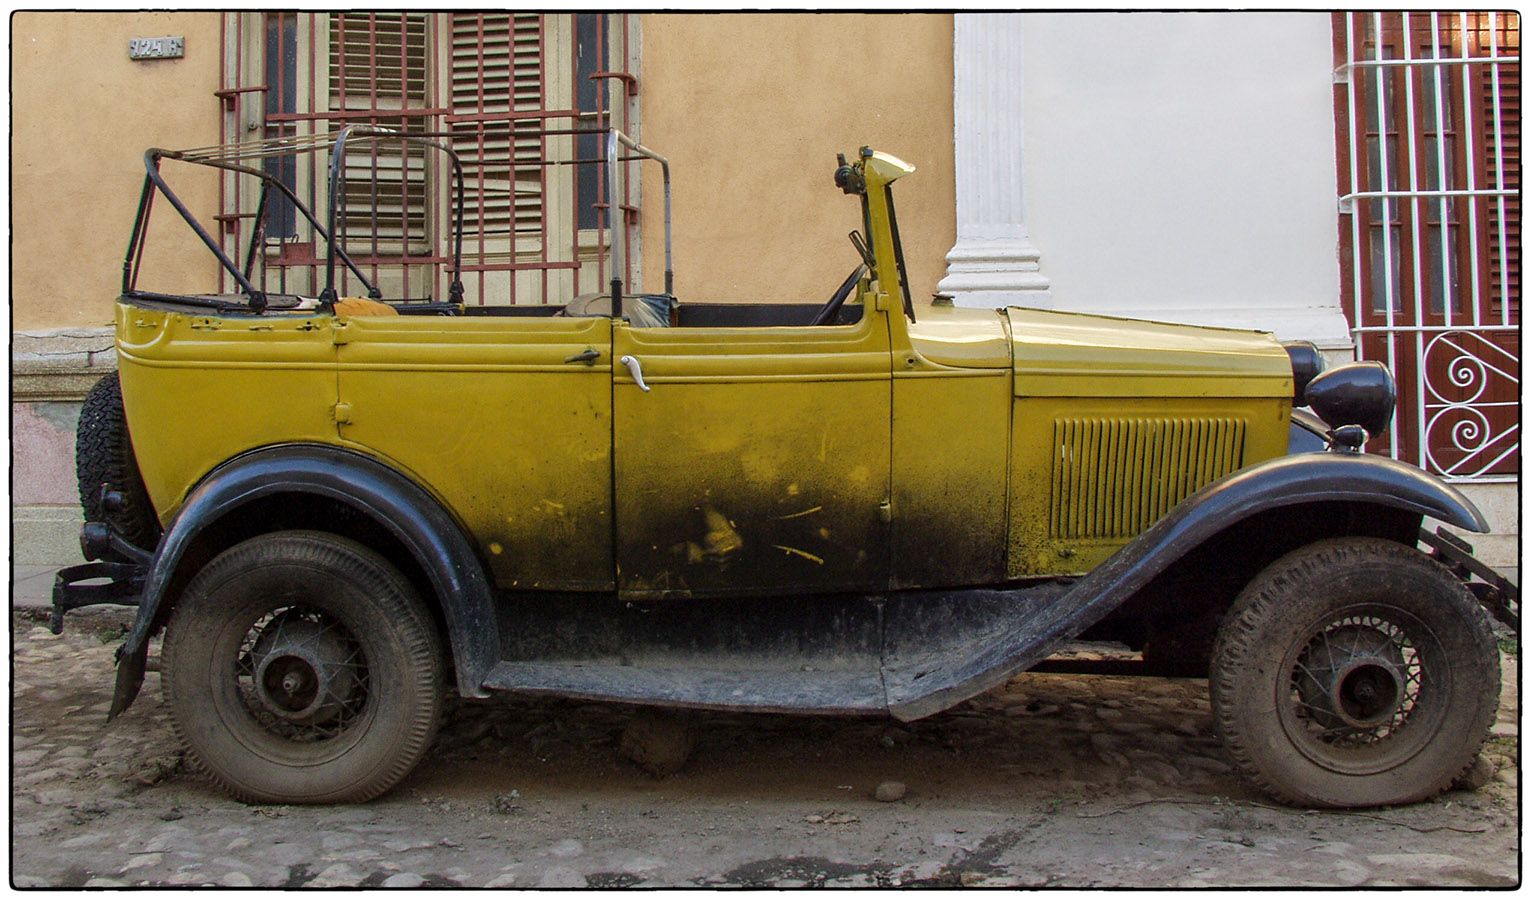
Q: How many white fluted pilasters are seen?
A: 1